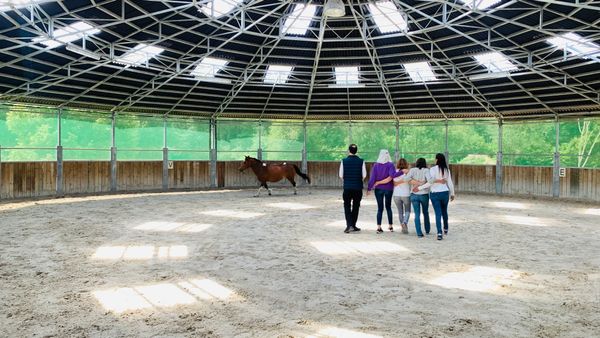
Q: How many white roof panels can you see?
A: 13